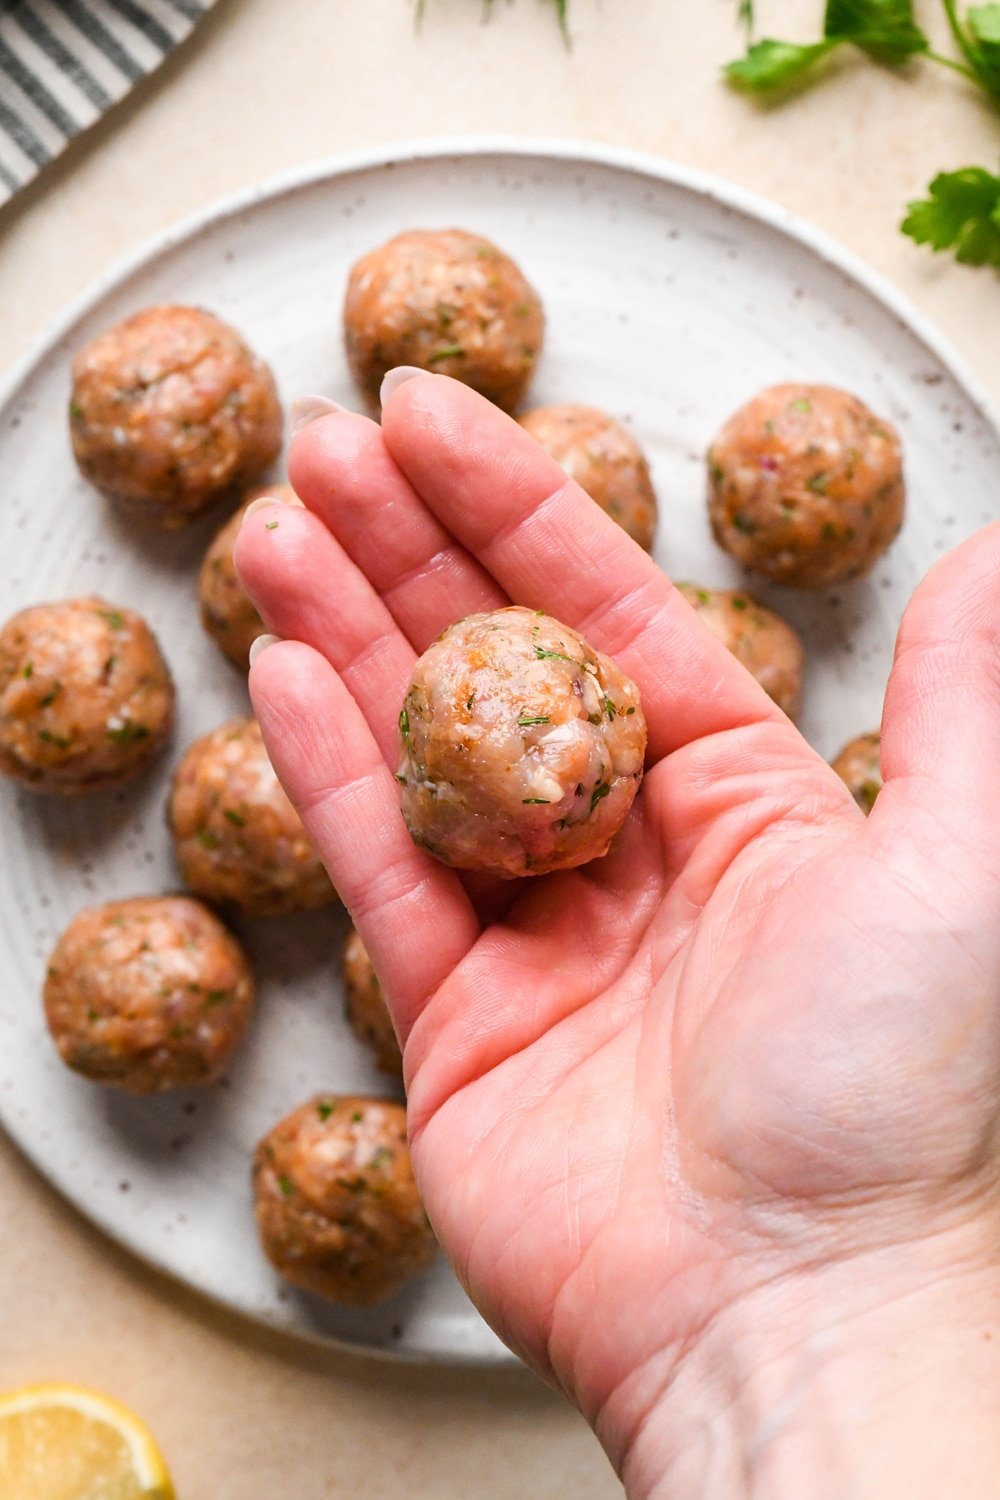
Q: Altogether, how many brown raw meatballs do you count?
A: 13